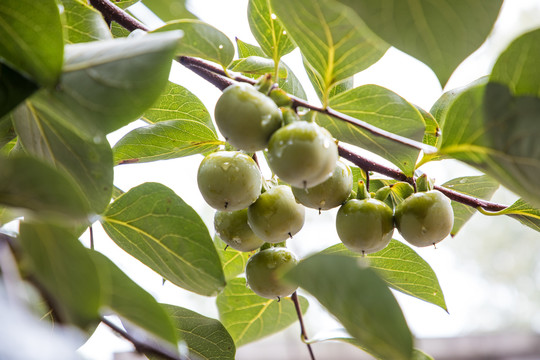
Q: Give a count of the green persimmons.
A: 9